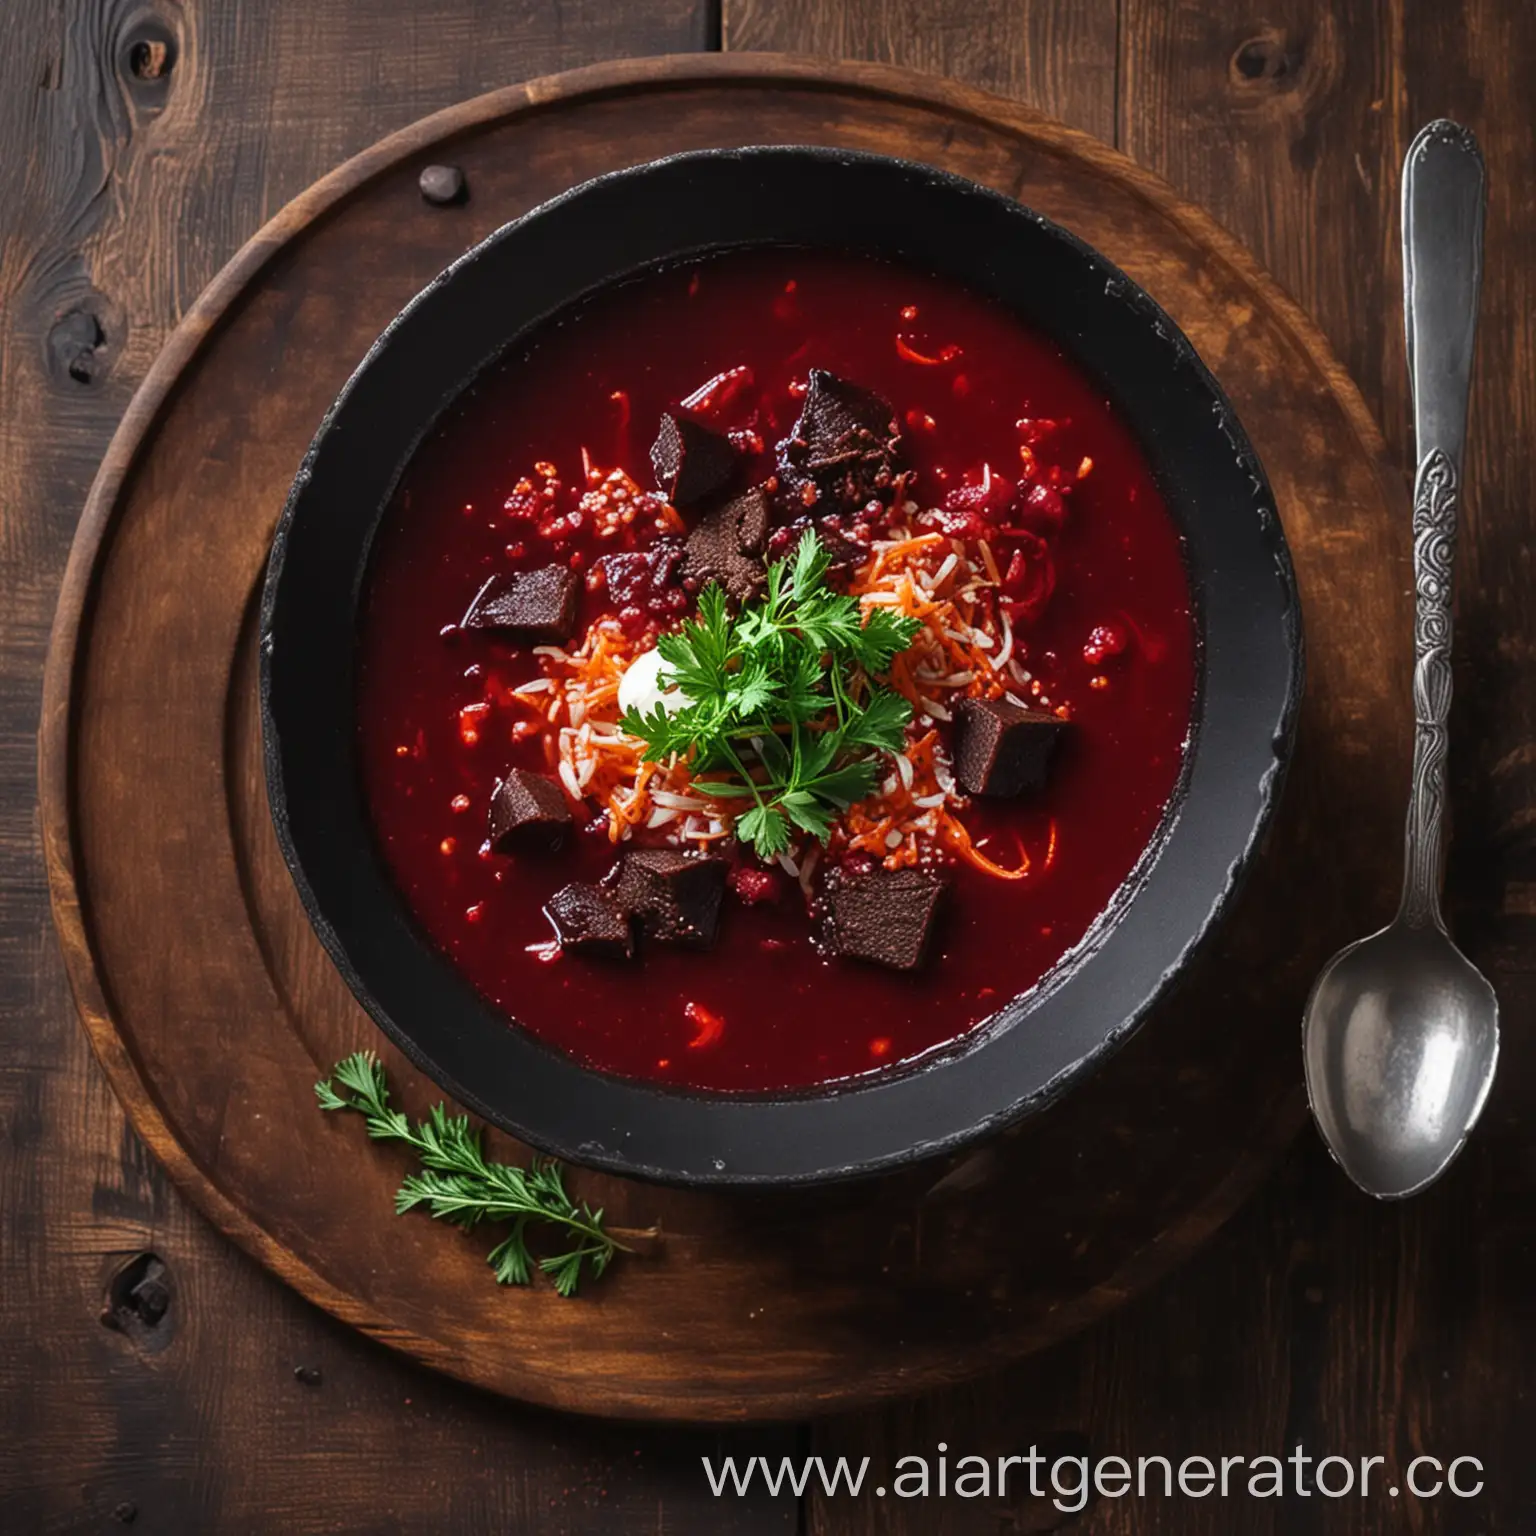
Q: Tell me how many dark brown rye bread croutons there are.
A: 9